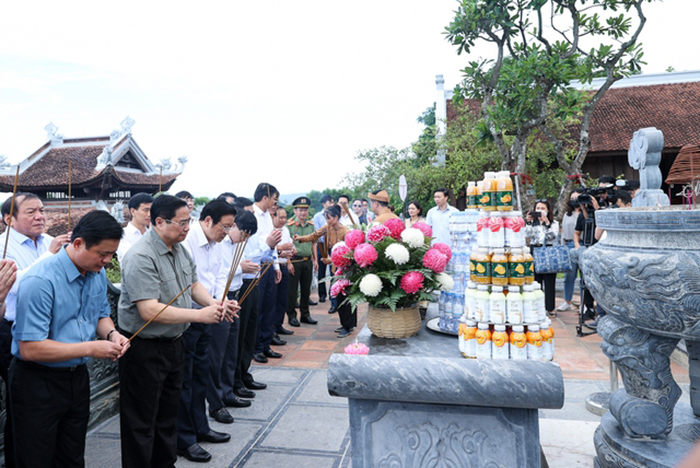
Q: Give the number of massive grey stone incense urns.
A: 1